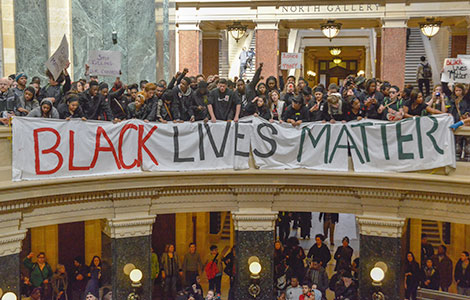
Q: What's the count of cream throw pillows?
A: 0